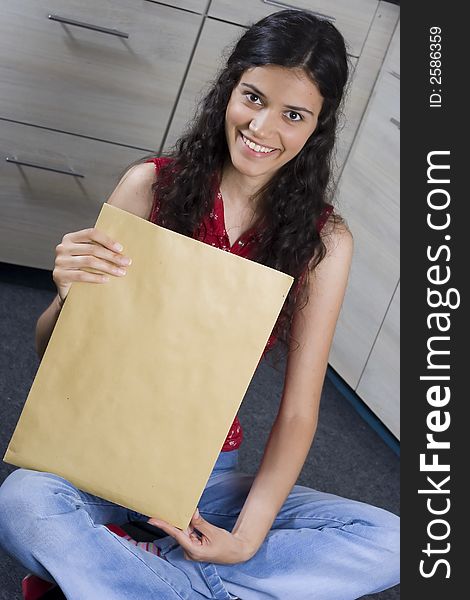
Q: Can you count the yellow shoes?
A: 0